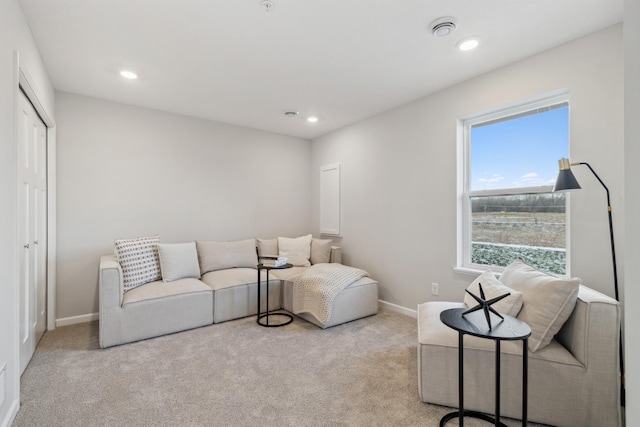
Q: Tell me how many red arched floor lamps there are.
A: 0